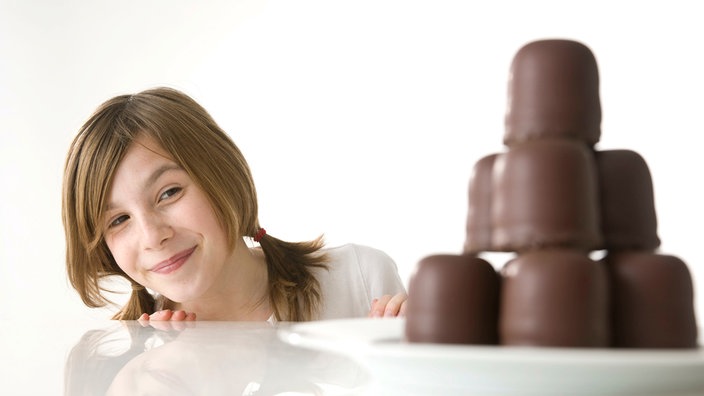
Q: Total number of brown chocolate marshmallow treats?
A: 7